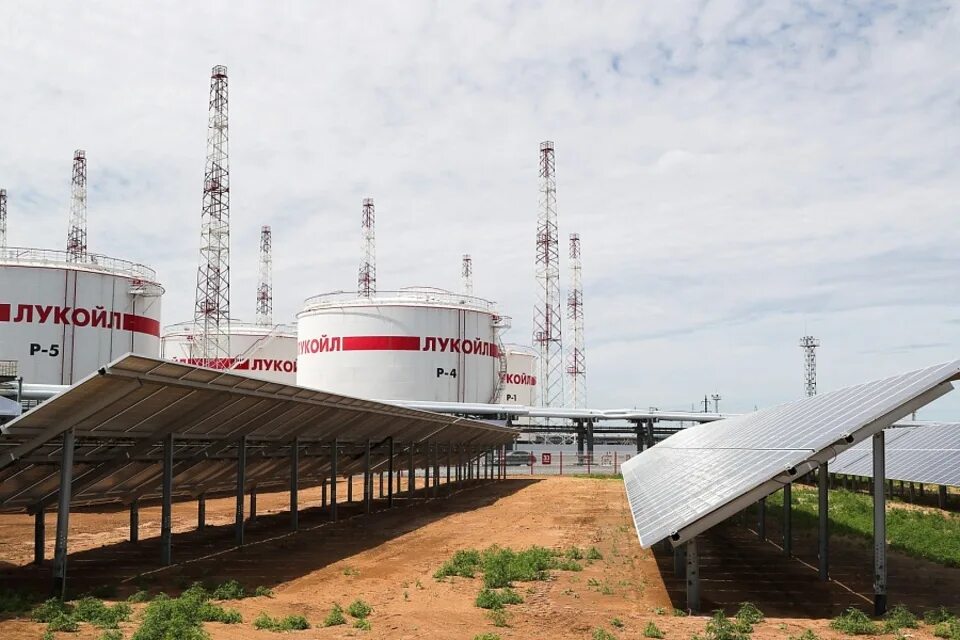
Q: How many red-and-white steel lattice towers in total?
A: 8